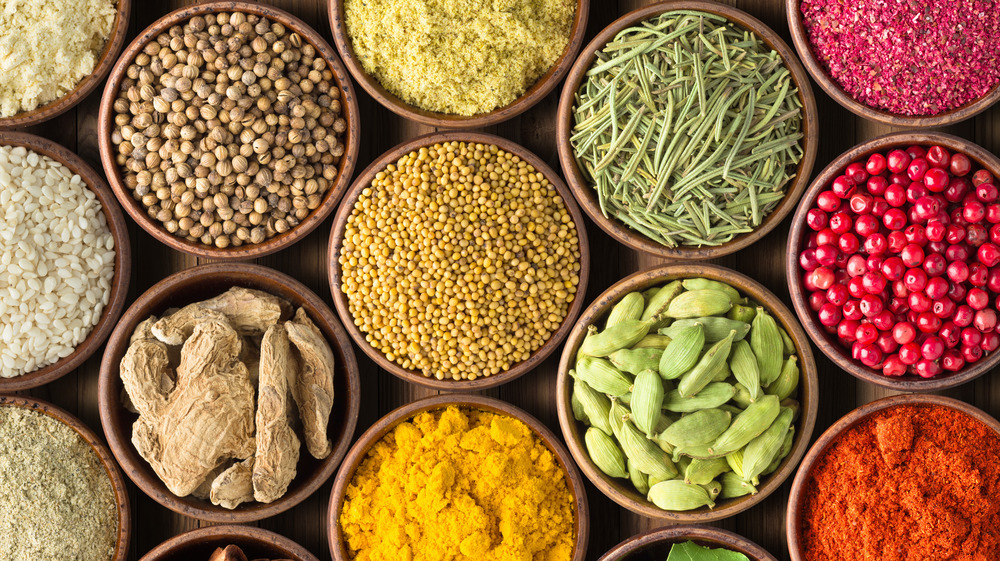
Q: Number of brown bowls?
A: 15